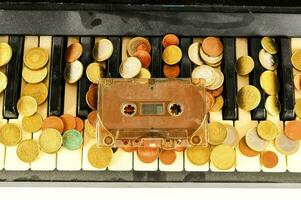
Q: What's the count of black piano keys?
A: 9